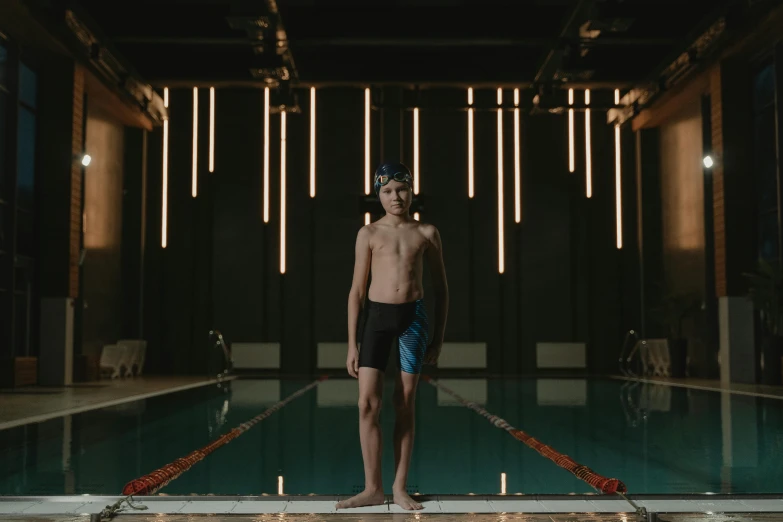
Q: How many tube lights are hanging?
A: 14